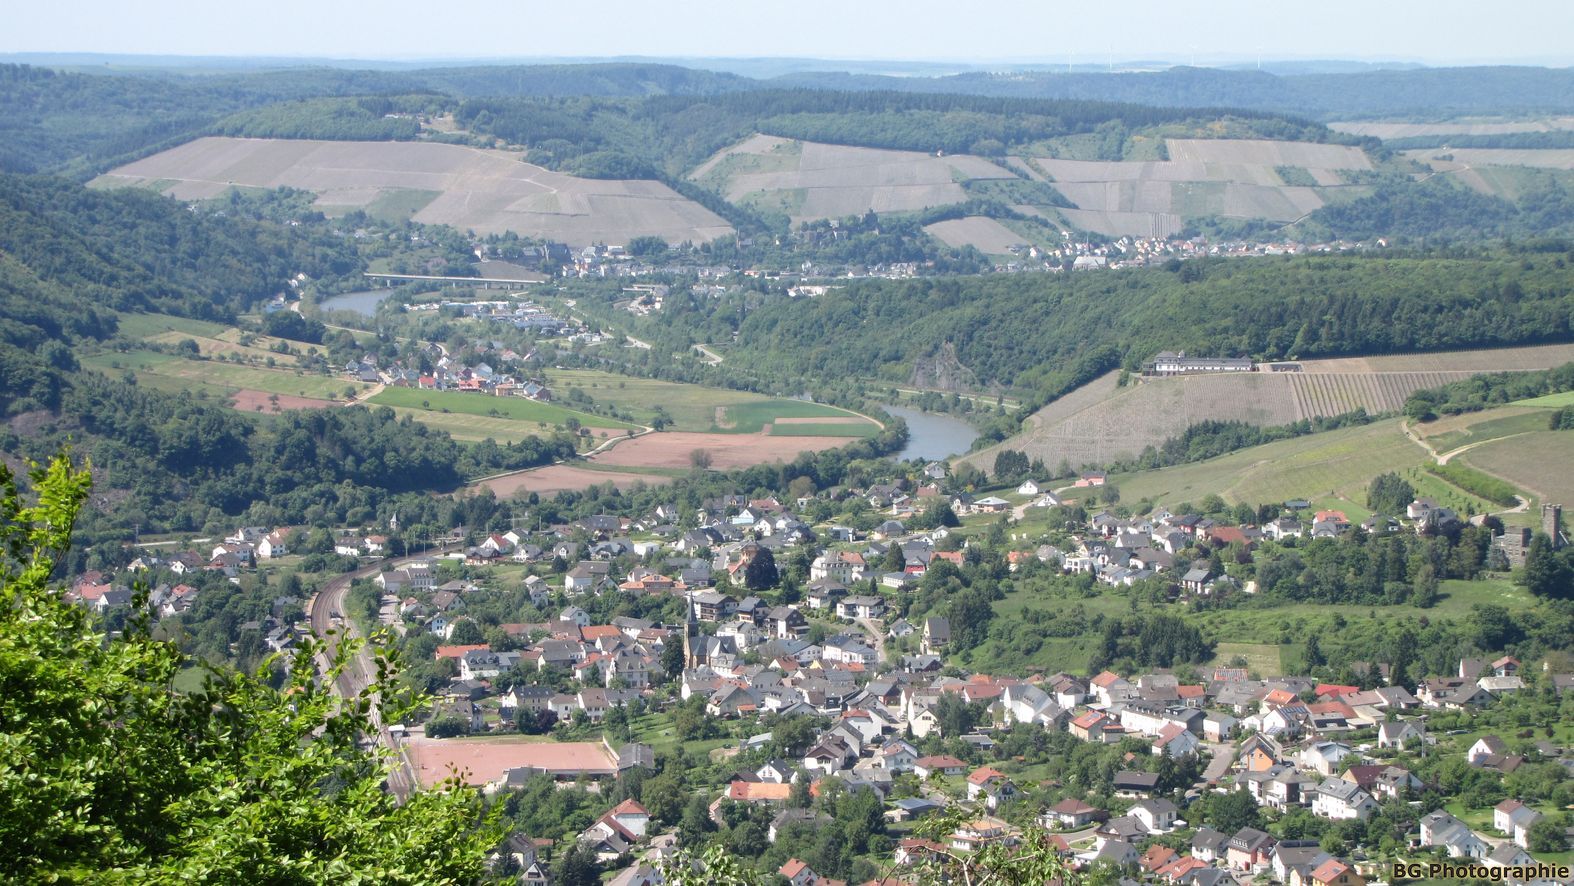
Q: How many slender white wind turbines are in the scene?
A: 4